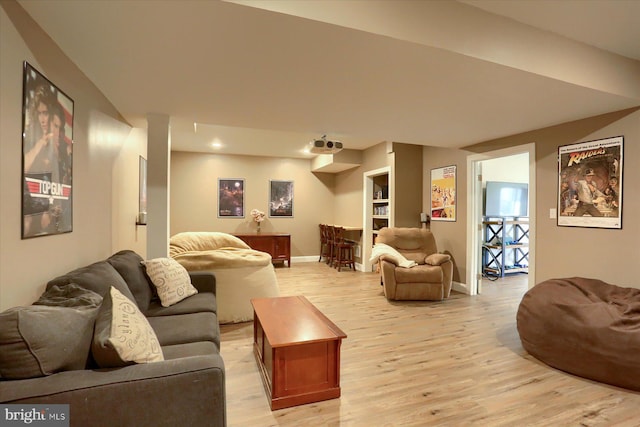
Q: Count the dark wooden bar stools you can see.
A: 3